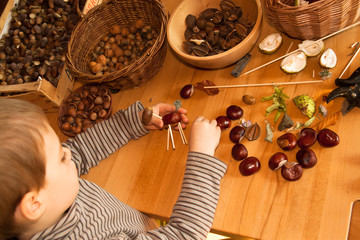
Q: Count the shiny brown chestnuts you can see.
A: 13